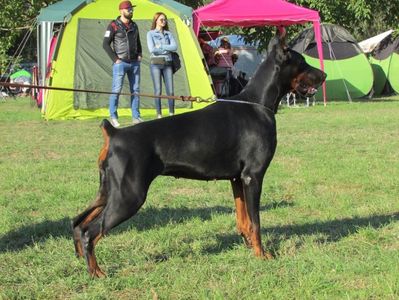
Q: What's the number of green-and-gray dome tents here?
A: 2